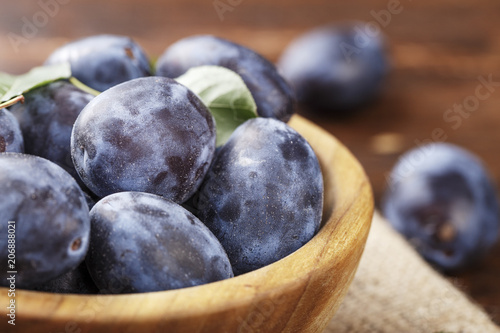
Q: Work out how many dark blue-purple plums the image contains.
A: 10